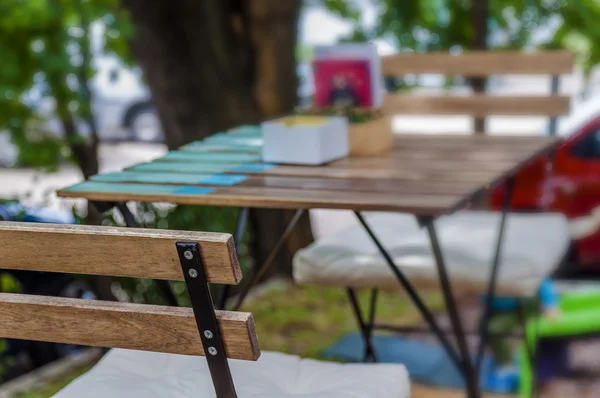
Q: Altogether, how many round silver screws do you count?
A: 4